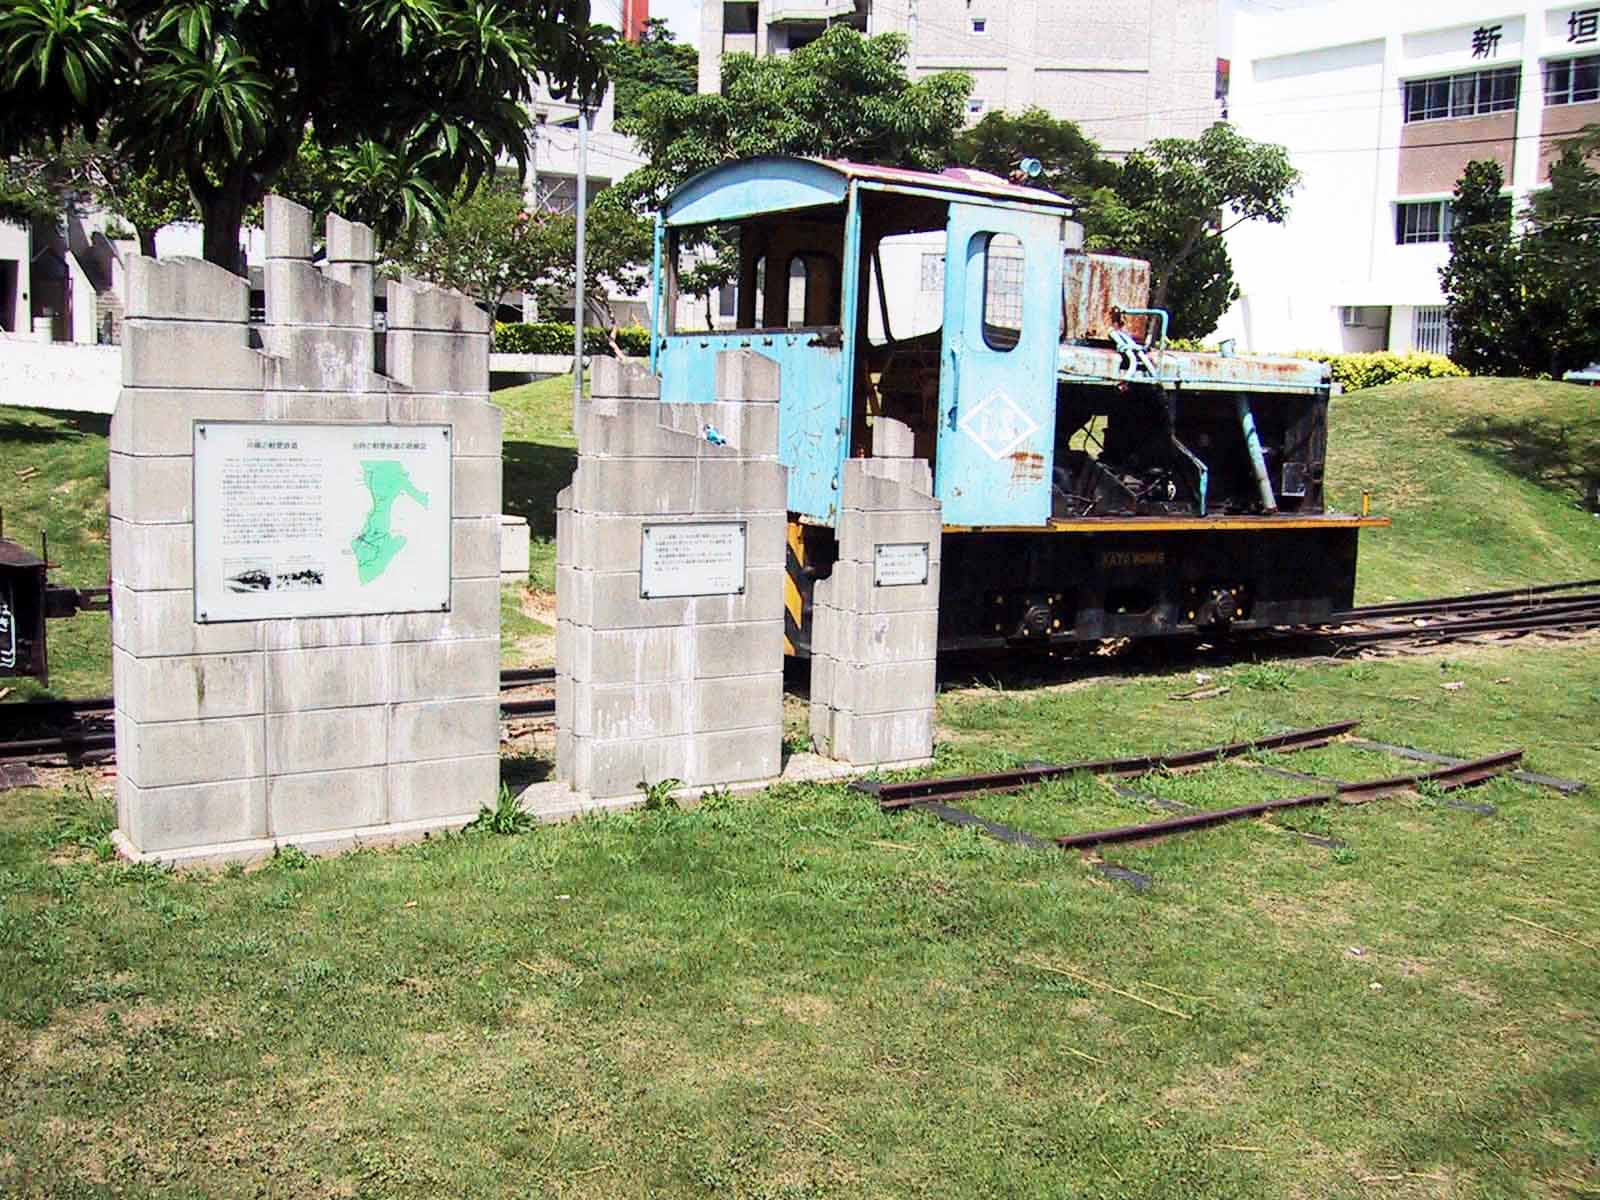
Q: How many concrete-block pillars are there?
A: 3